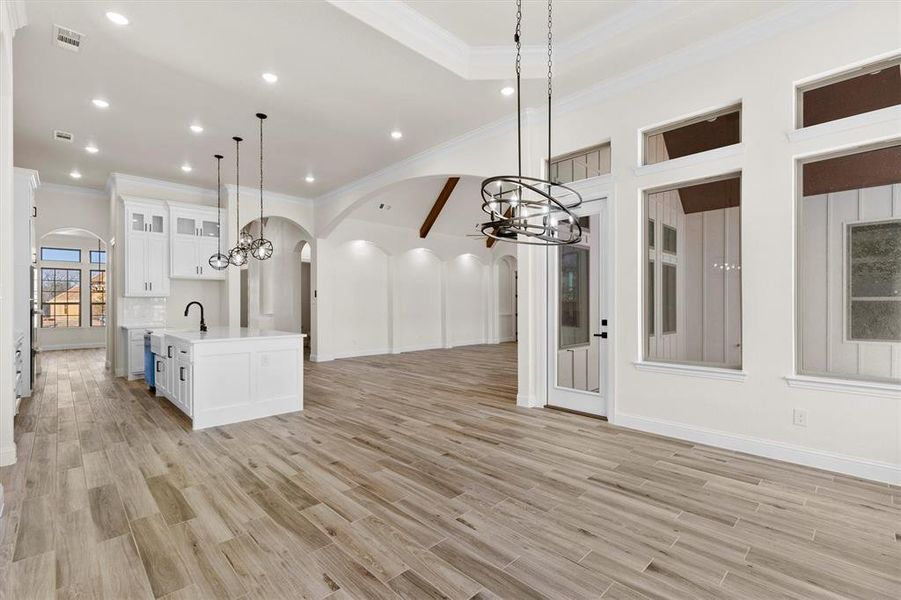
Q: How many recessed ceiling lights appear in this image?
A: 10